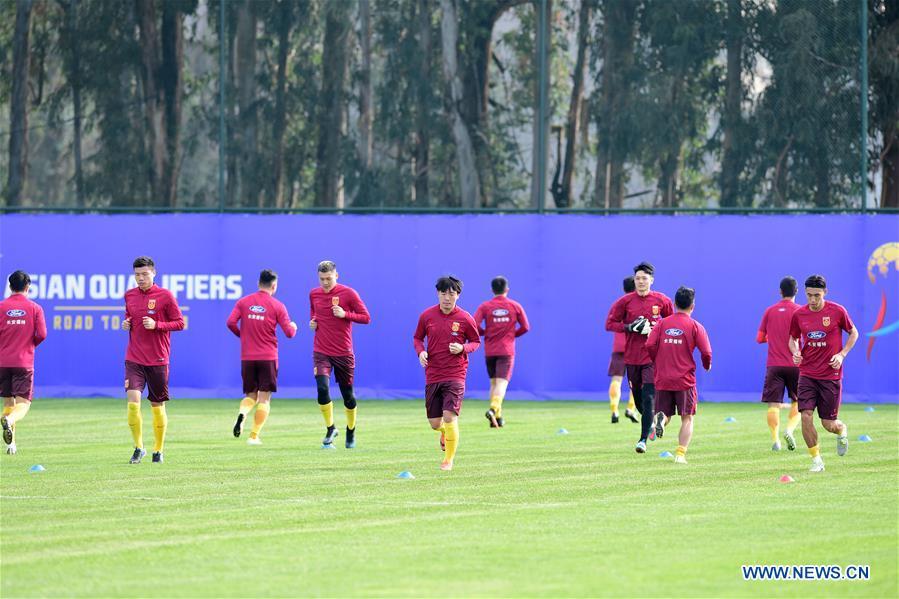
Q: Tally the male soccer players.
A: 11